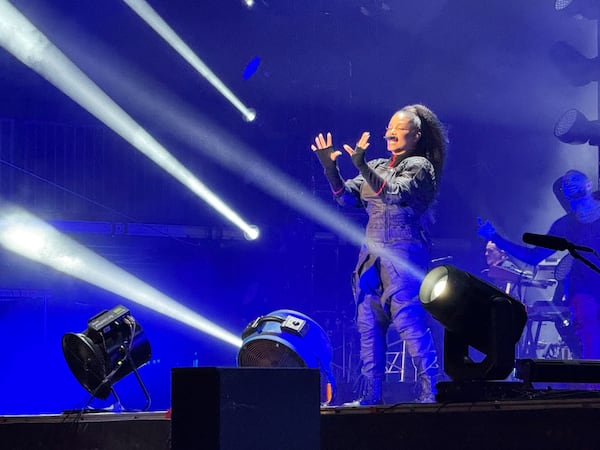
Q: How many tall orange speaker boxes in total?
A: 0